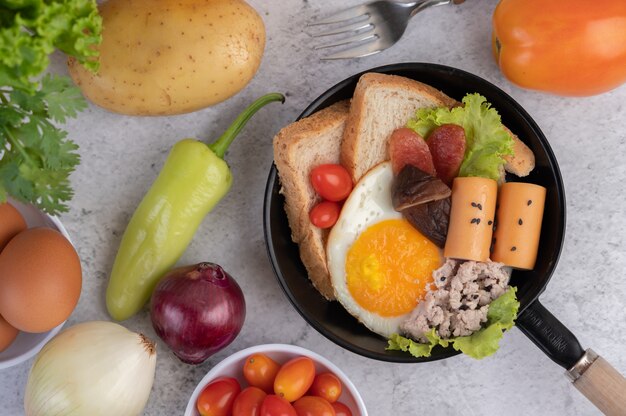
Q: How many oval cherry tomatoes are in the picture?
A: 10